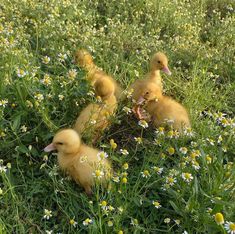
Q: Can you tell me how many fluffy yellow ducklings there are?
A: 5